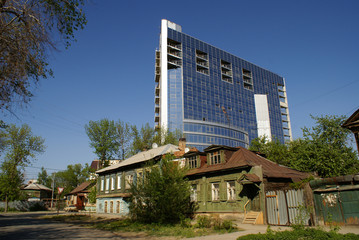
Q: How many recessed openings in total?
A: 4